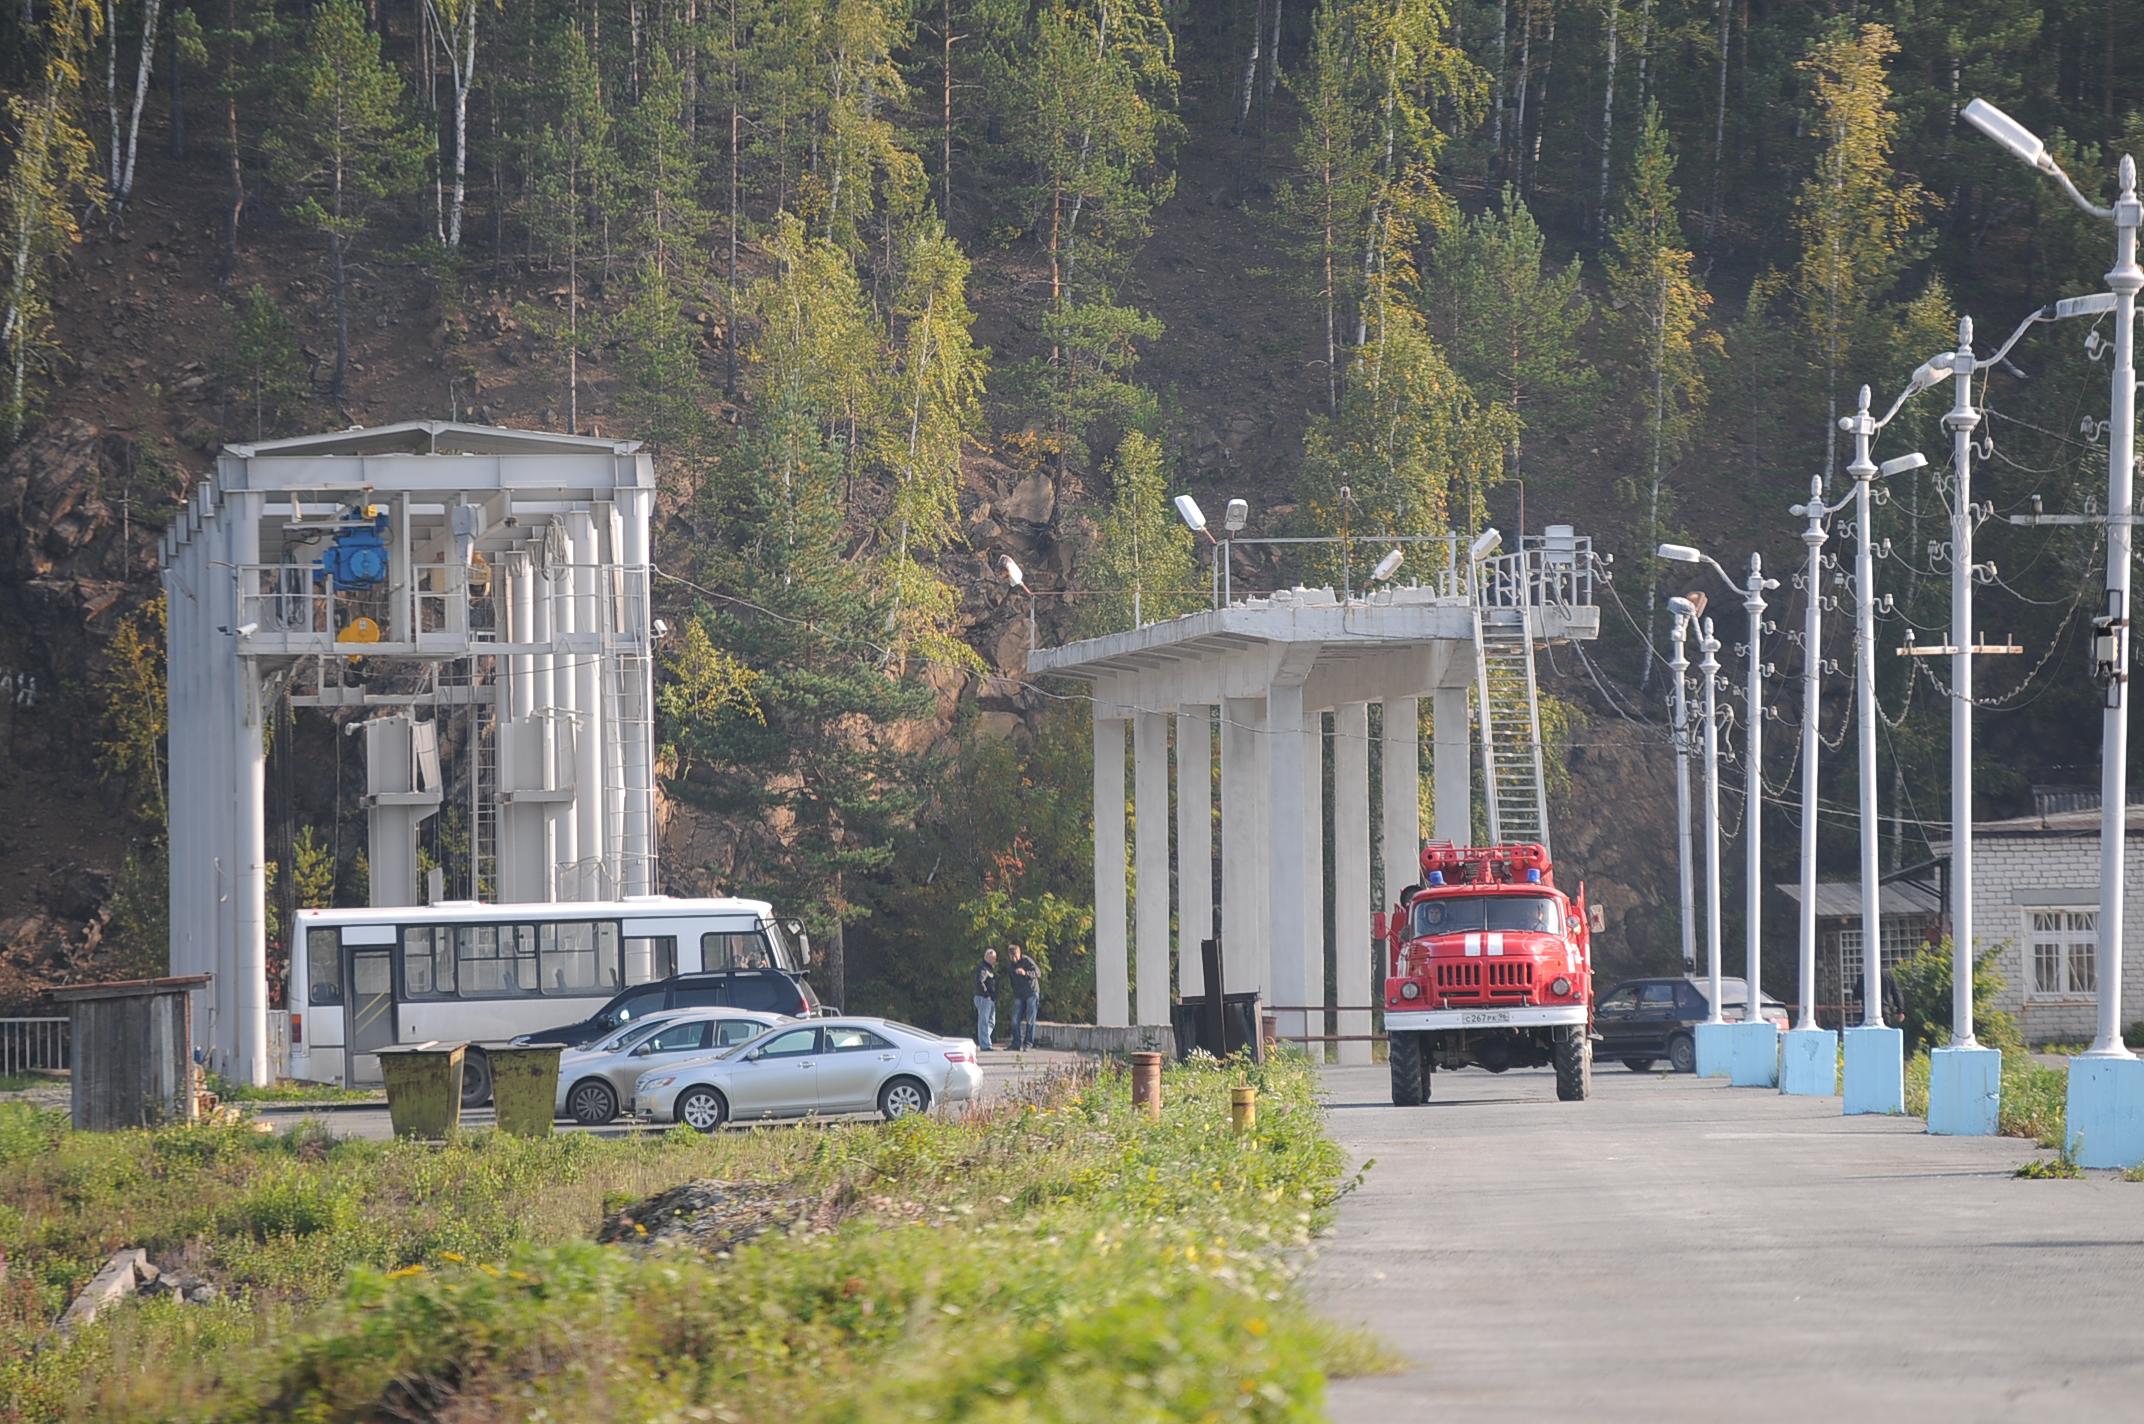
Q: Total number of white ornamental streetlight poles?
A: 7